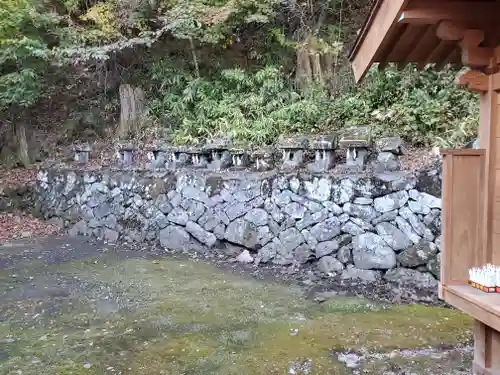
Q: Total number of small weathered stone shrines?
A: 12